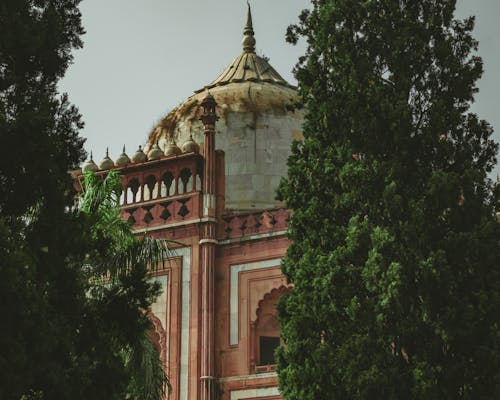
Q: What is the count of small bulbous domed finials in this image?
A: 7